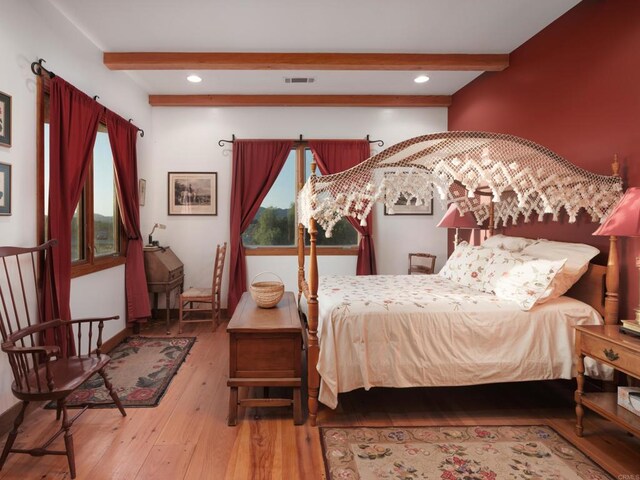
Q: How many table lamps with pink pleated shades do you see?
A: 2